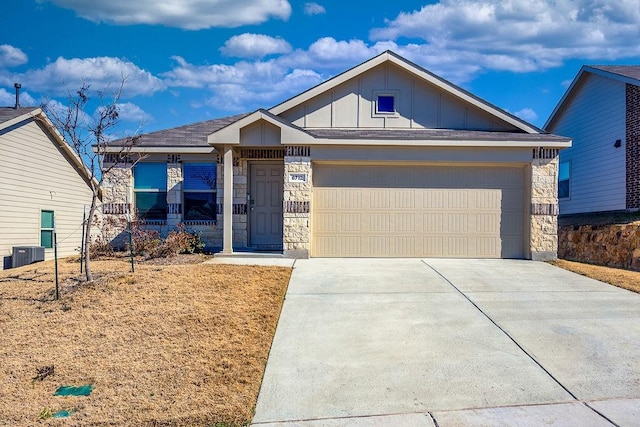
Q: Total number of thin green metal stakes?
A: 3